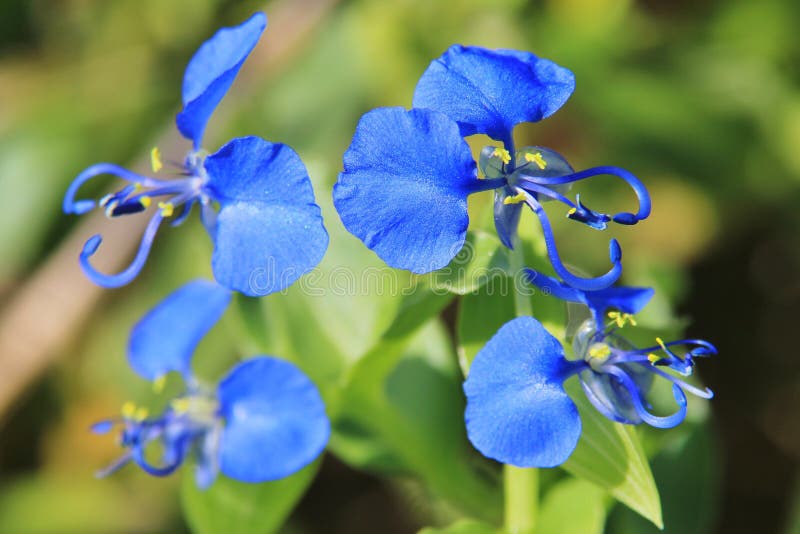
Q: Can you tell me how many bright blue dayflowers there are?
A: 4